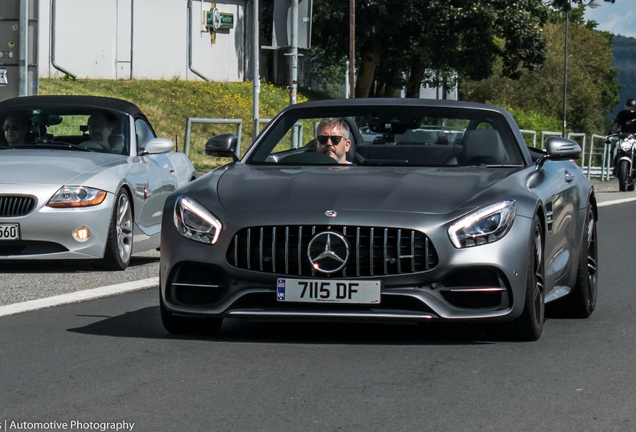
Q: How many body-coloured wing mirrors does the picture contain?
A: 3